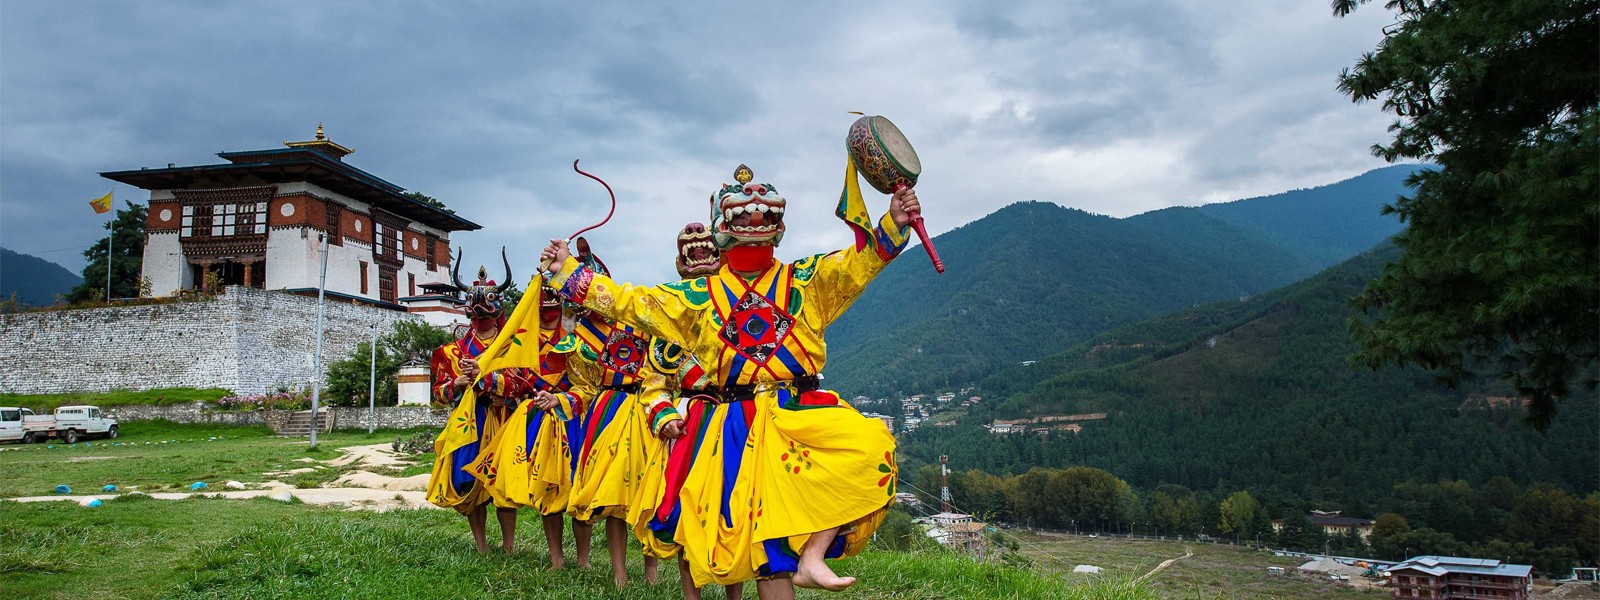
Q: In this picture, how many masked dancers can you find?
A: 5